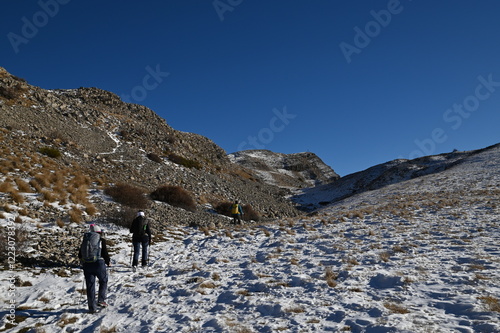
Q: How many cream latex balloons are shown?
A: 0